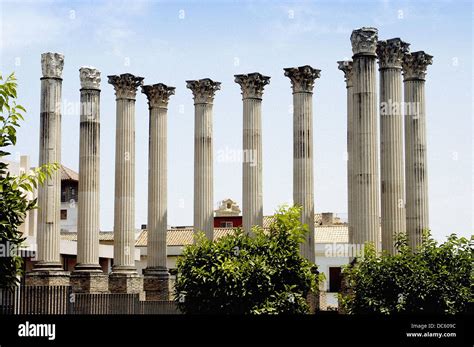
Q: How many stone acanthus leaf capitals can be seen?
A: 11